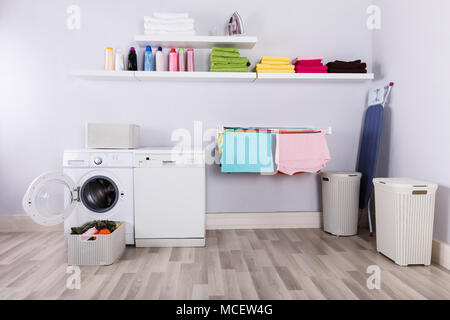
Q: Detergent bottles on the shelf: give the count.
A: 8